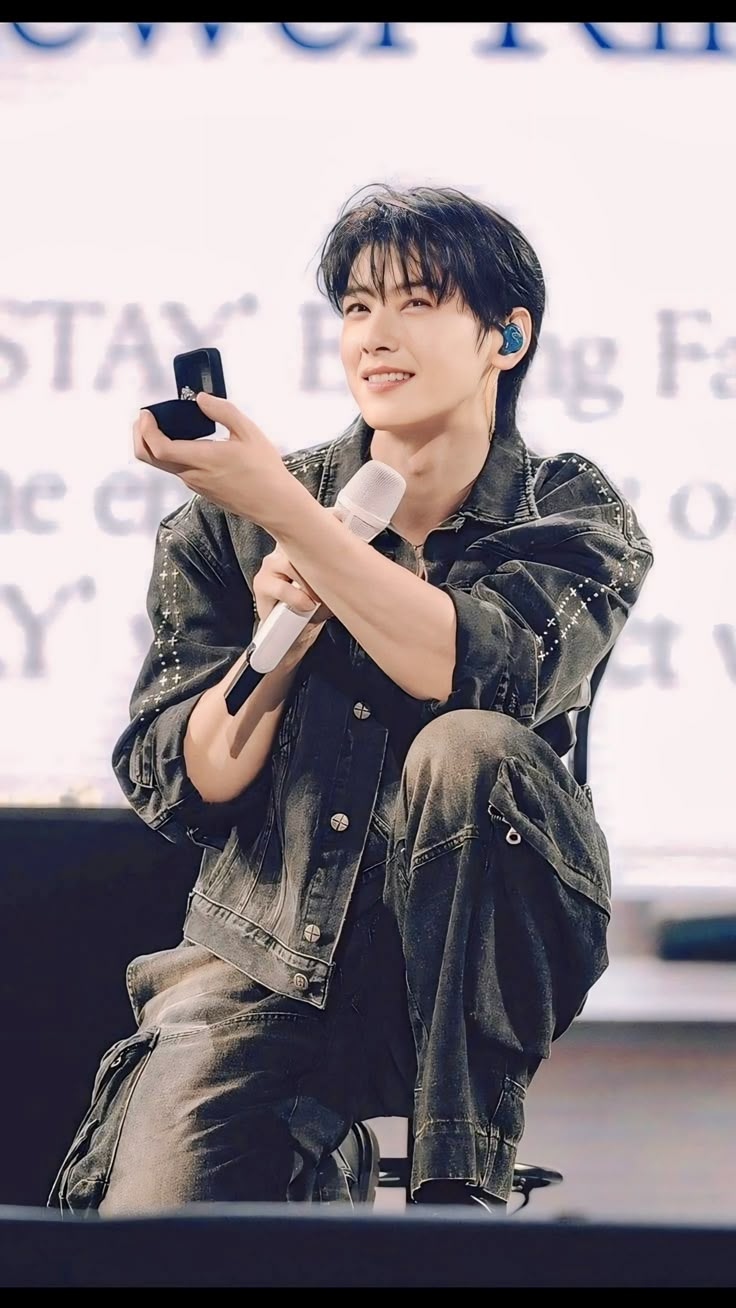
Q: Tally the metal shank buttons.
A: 4